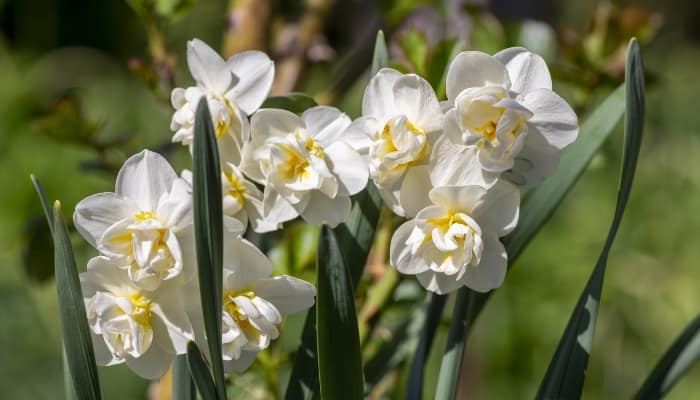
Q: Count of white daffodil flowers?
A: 9